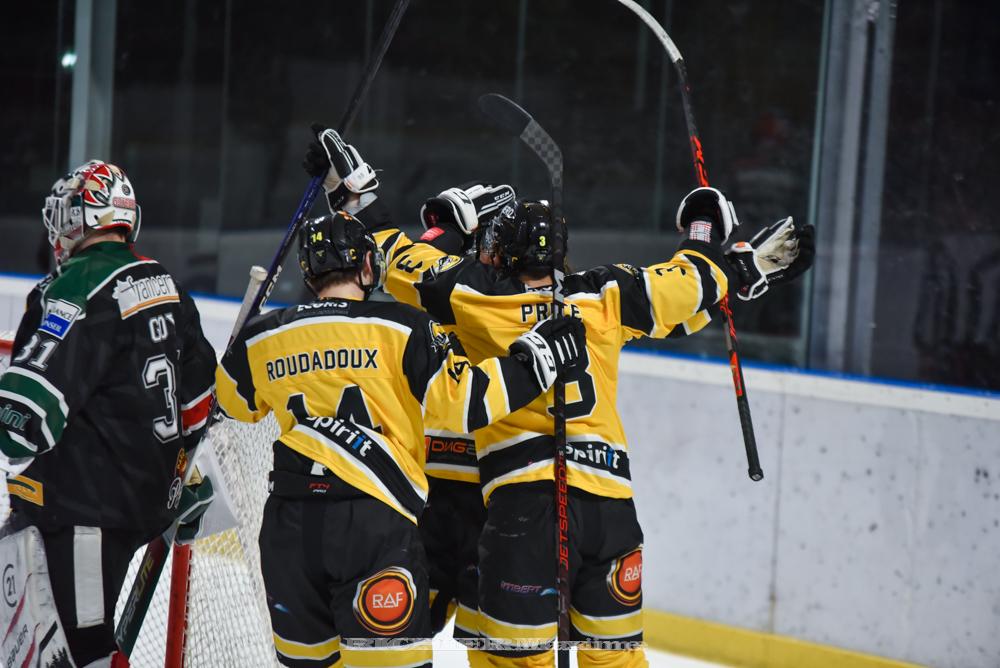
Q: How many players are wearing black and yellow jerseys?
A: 3